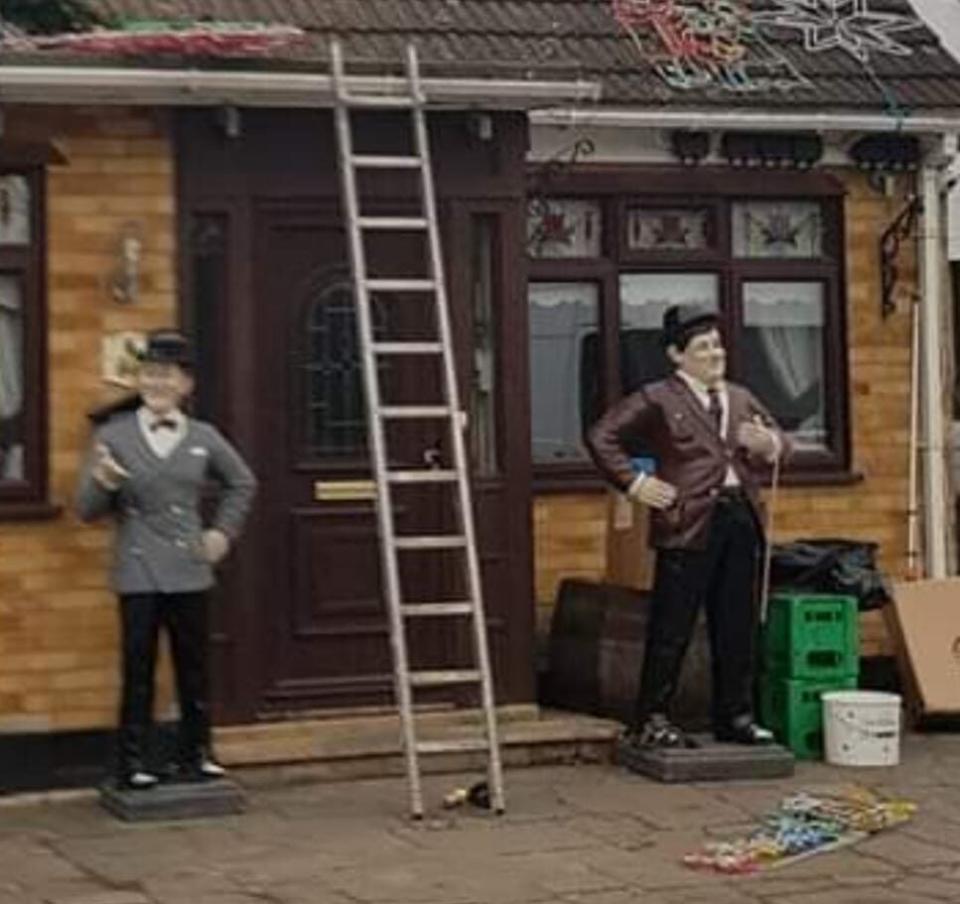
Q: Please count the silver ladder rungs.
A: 11